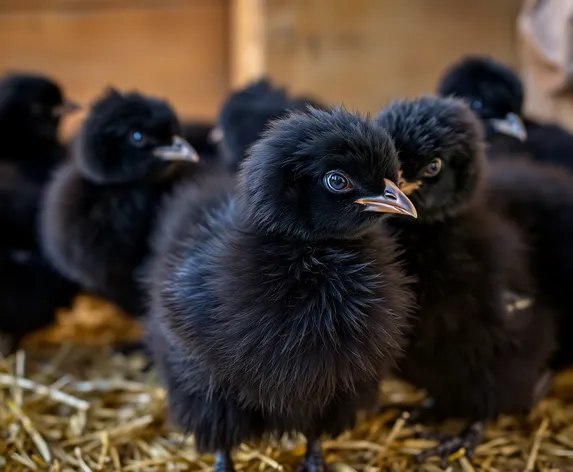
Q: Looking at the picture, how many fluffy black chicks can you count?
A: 6